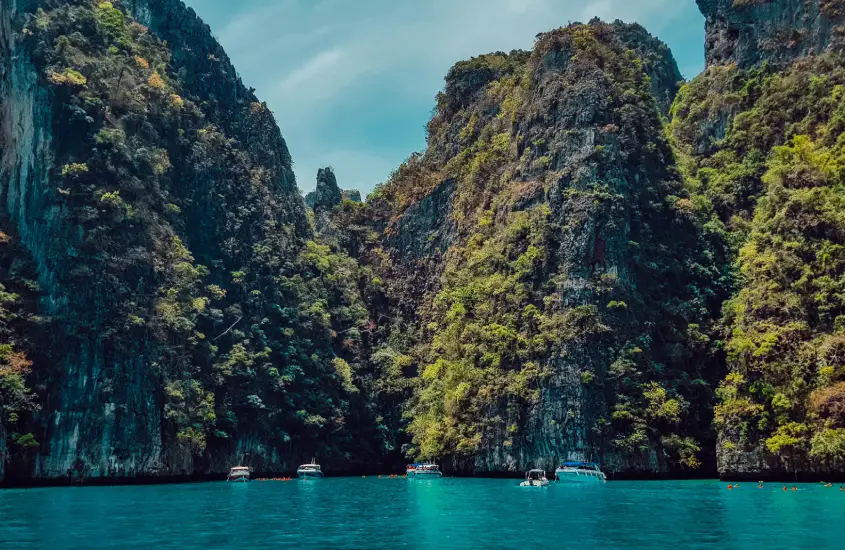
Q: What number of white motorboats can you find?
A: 5